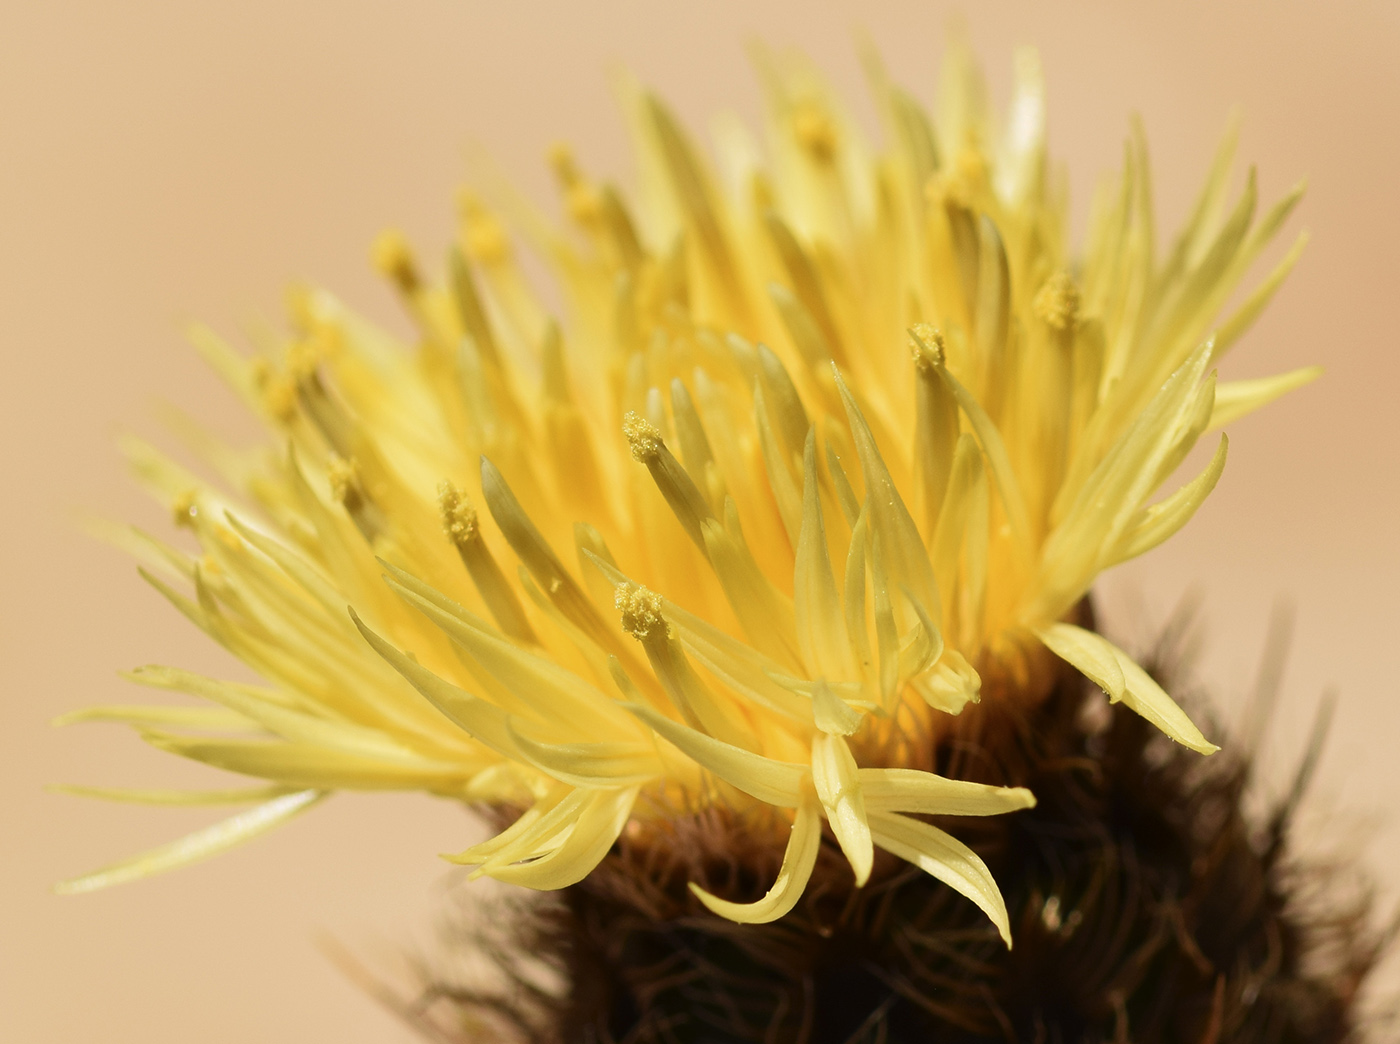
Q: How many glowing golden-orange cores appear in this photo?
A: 1